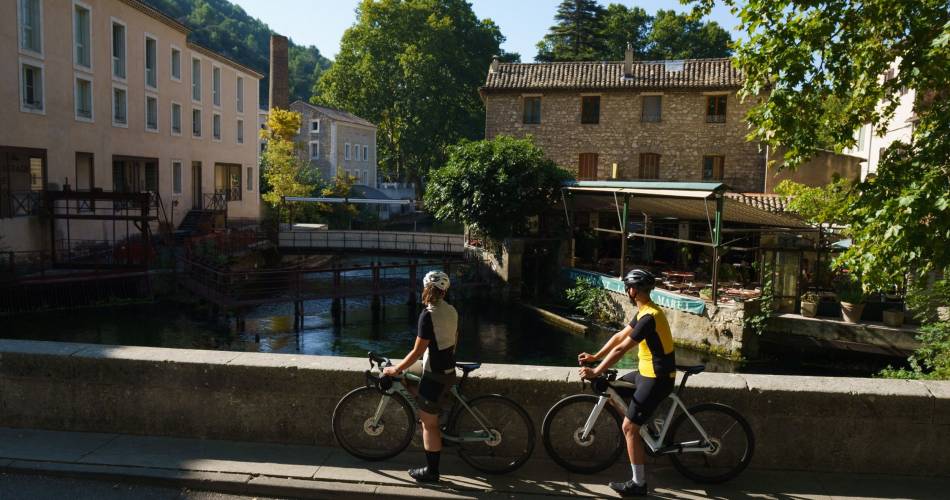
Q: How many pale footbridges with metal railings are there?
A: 1